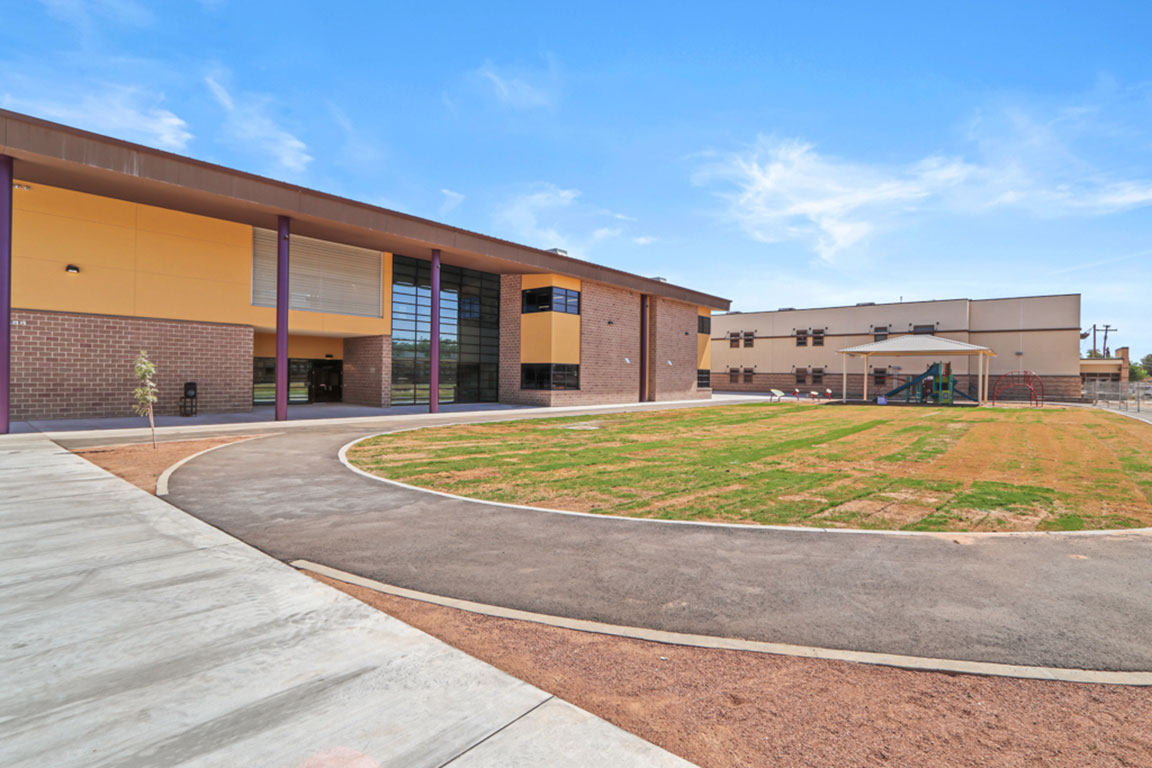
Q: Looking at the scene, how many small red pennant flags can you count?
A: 0